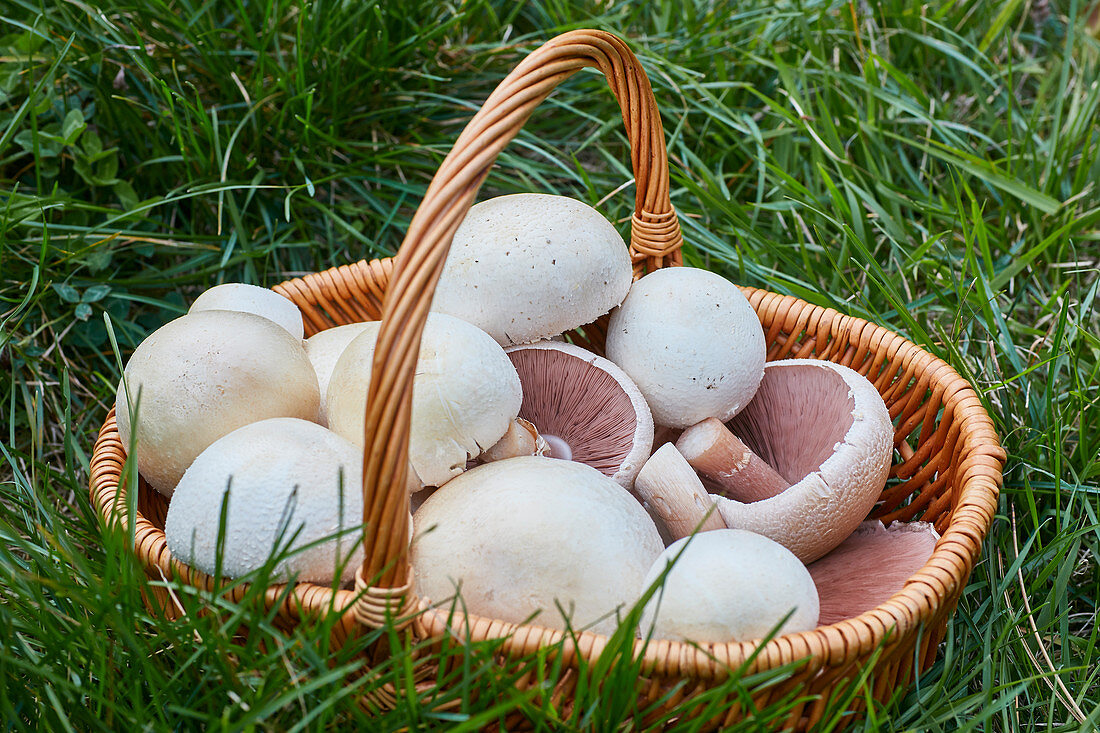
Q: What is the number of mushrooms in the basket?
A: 12